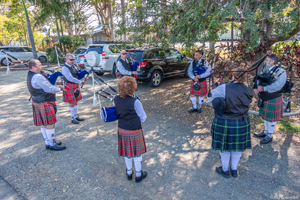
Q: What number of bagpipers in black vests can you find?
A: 7